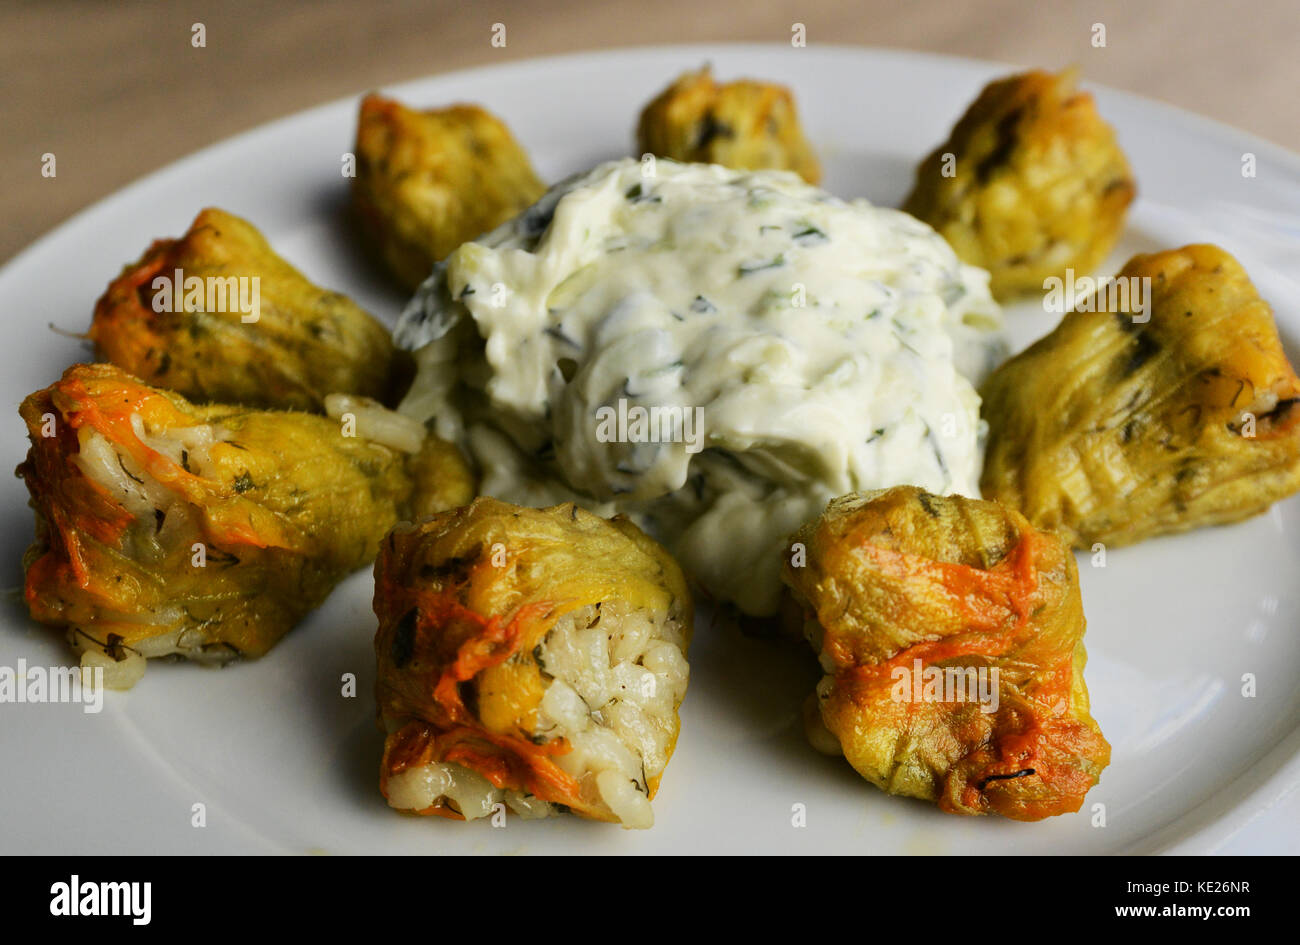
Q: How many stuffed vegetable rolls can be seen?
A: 8